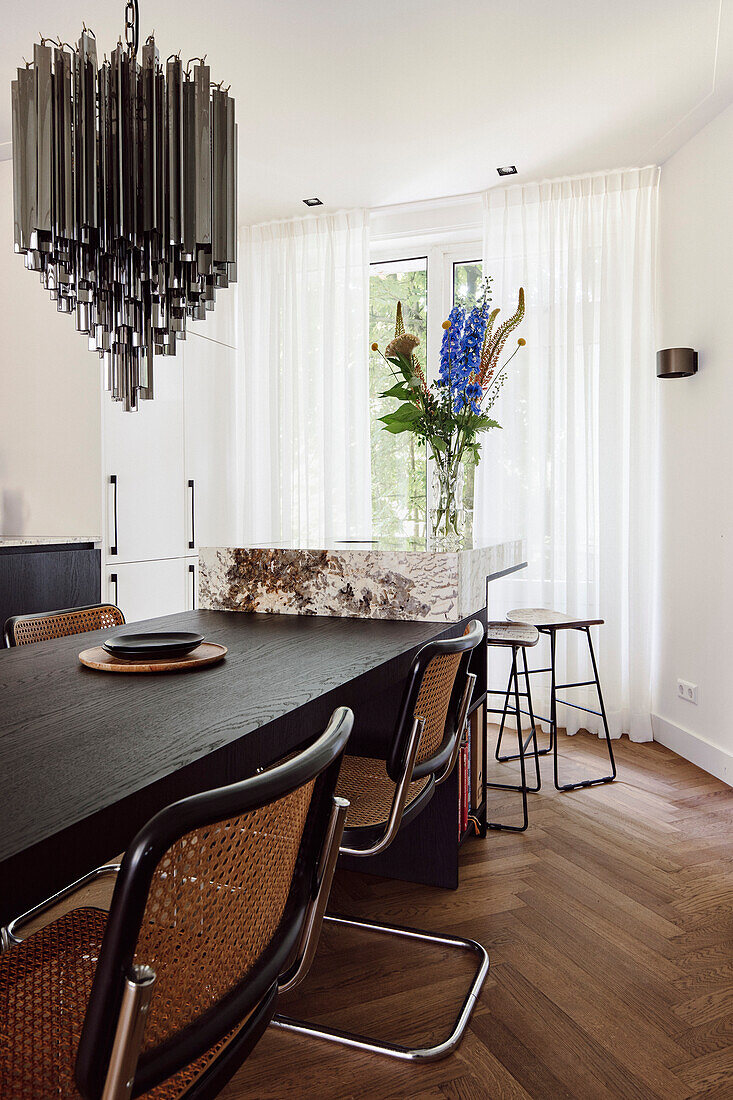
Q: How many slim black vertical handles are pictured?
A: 4